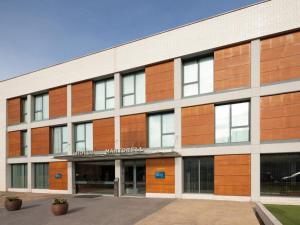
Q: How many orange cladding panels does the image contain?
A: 15